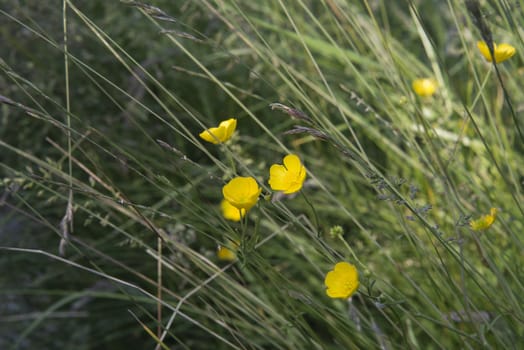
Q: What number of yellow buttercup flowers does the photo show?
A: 9